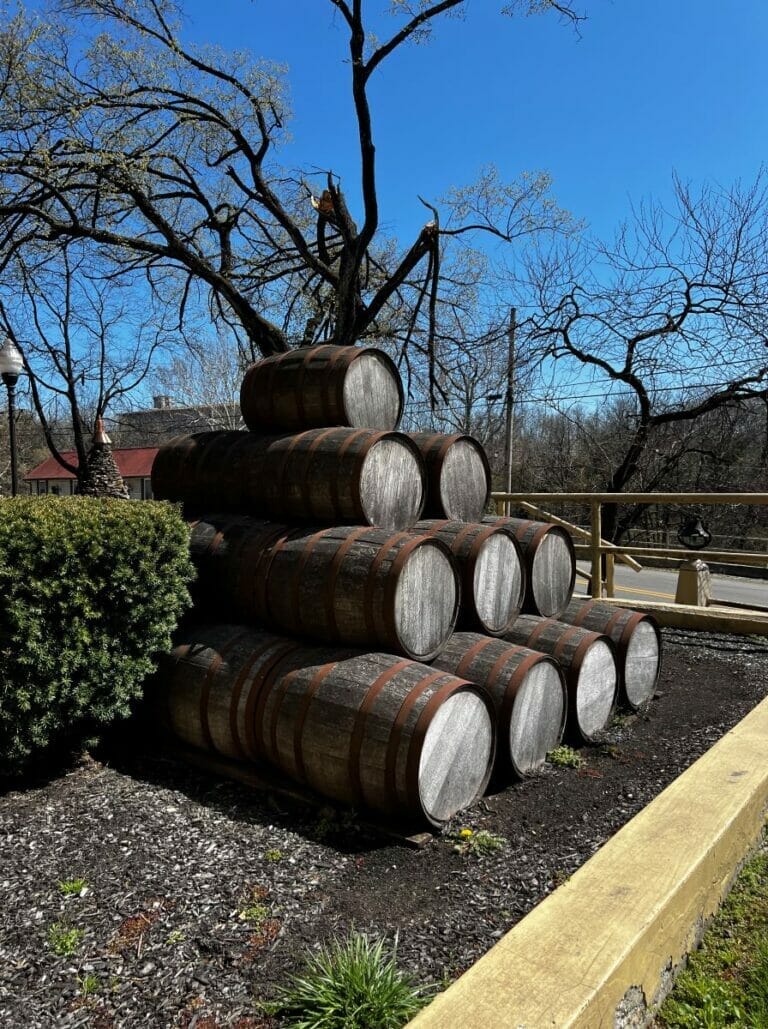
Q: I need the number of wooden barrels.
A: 13